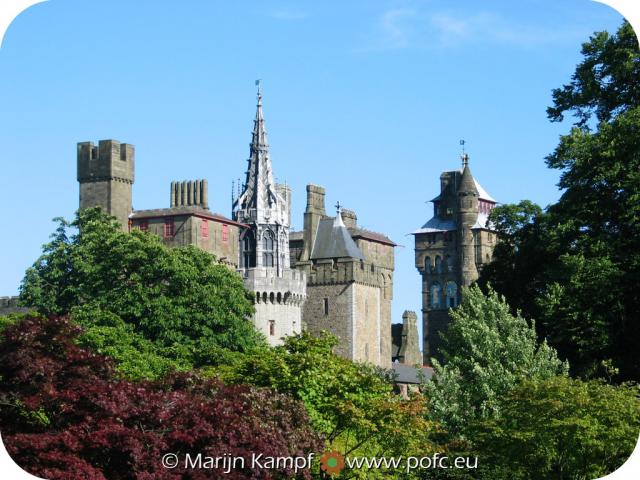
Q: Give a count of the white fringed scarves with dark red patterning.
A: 0